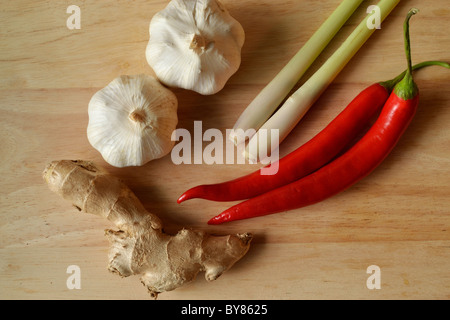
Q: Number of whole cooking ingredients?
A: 7